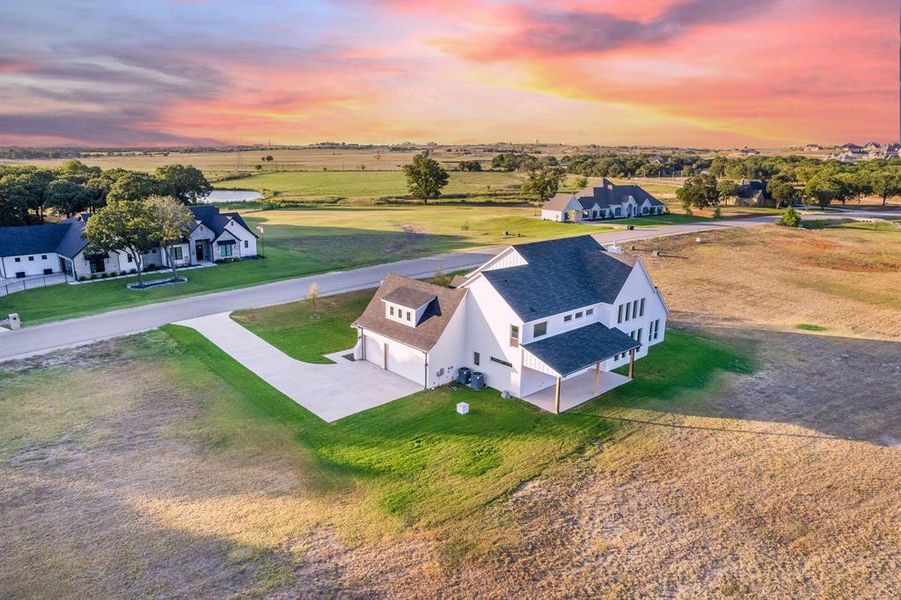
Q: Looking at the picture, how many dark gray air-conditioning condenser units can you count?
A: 2